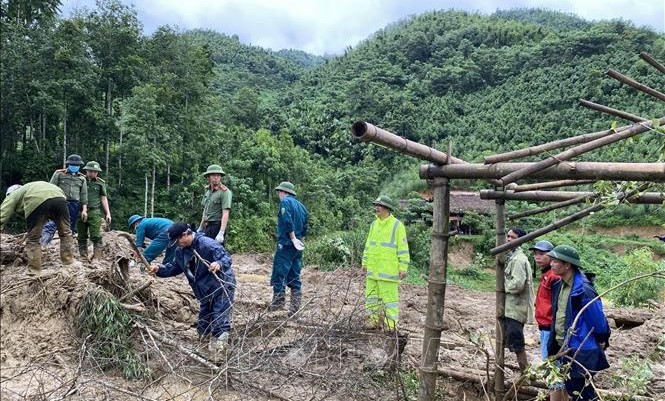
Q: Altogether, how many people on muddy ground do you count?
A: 11